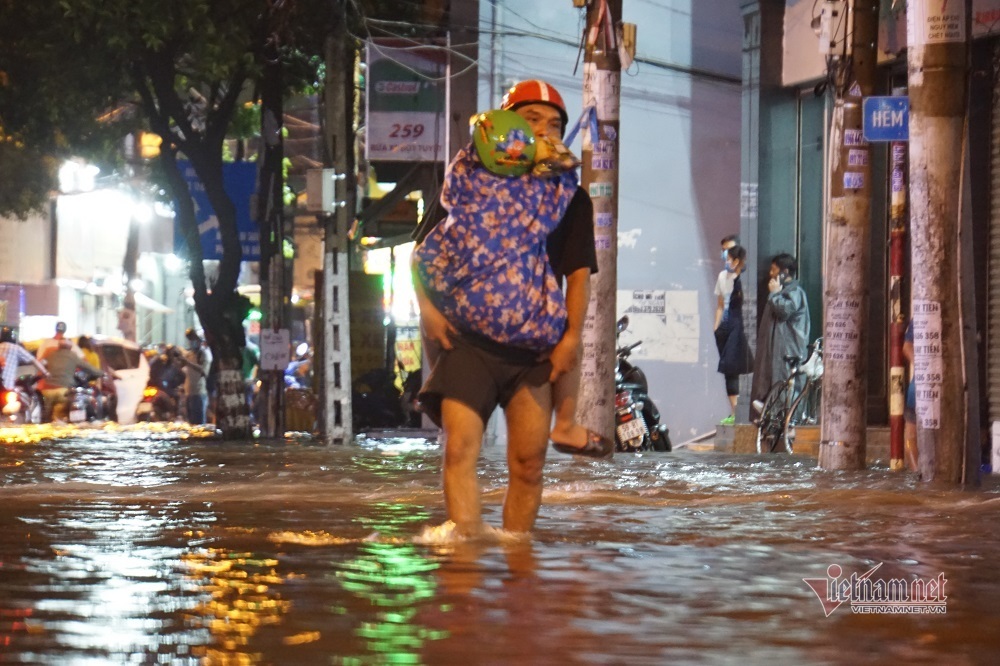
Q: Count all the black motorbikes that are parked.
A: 1